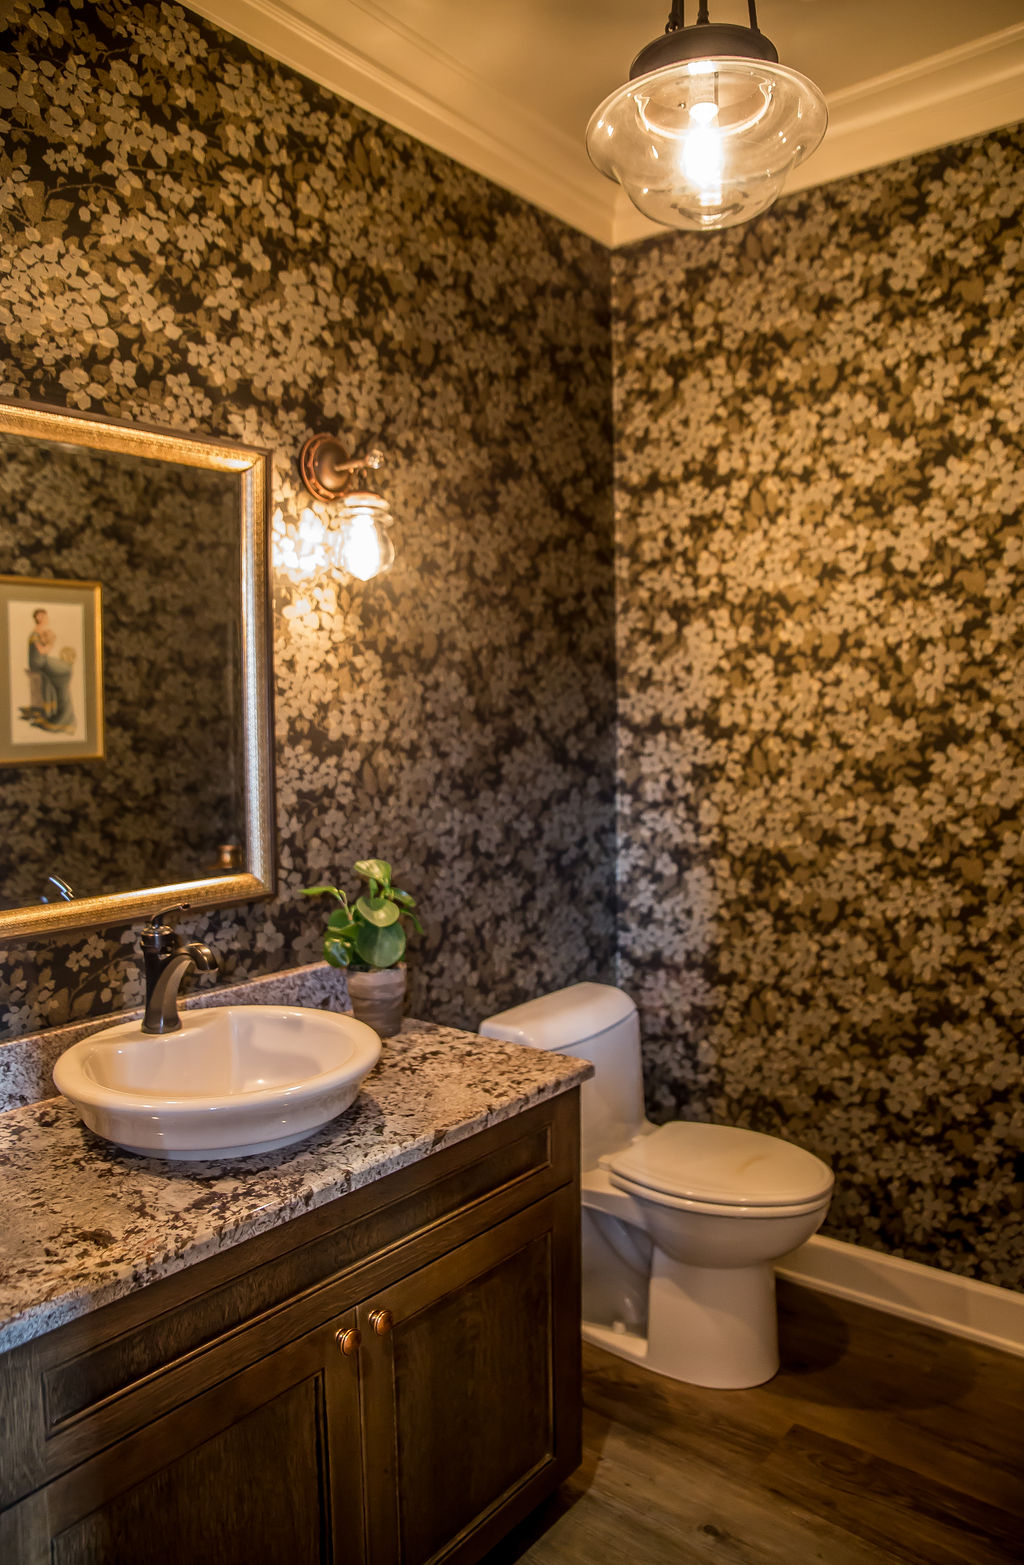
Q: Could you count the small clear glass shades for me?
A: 1